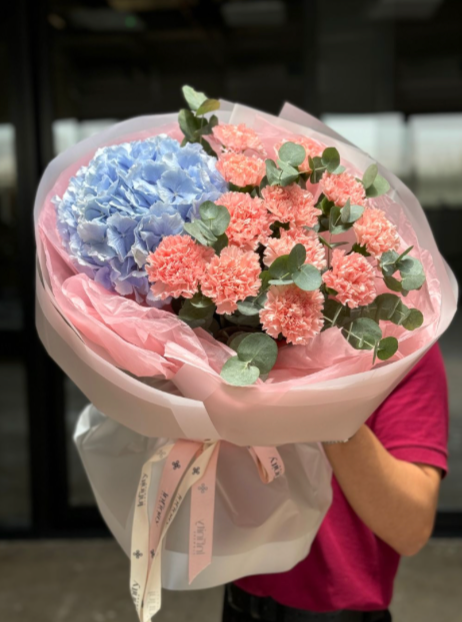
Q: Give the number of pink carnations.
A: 12